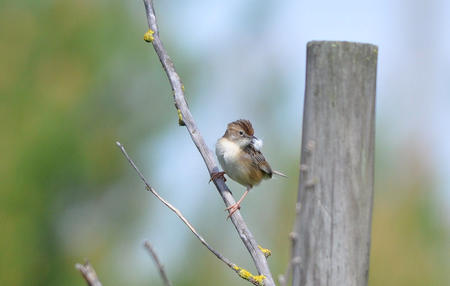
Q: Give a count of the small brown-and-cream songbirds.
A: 1